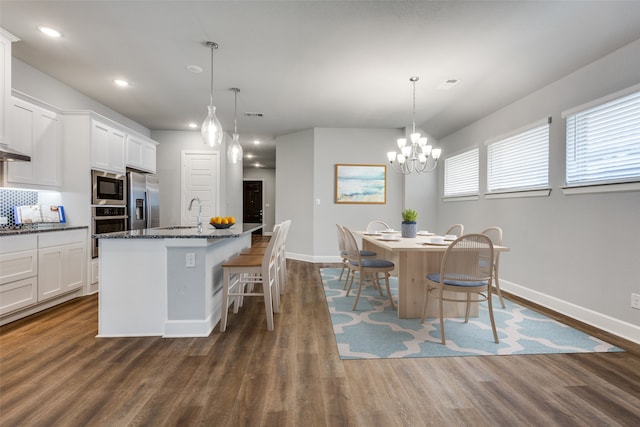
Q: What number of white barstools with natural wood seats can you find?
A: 3